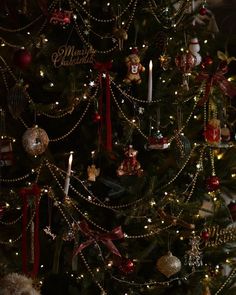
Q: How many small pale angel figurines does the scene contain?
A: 1